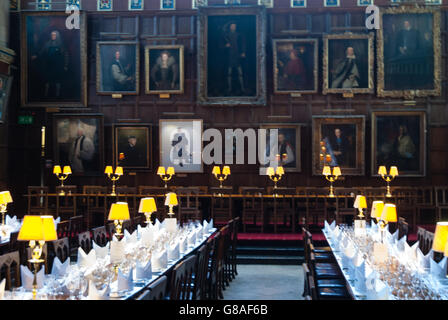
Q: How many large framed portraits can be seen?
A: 13